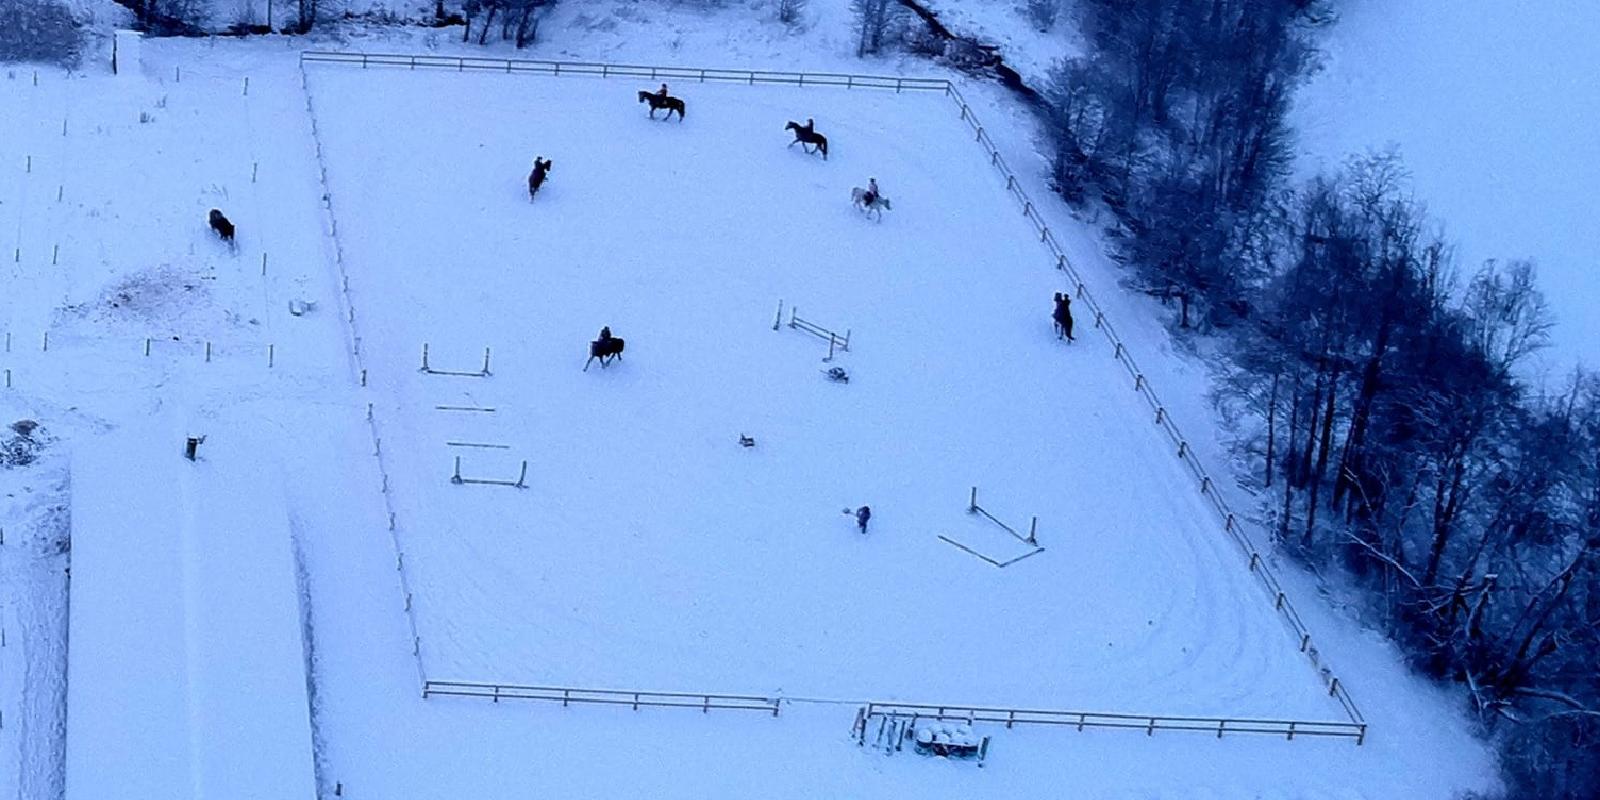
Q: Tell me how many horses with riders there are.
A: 6